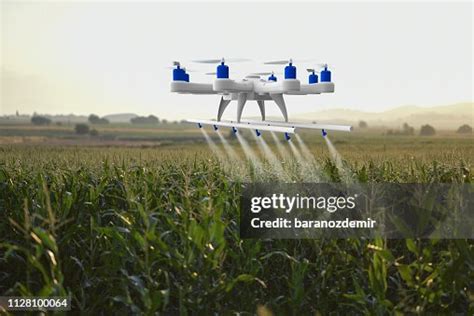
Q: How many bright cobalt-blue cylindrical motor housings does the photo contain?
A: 7